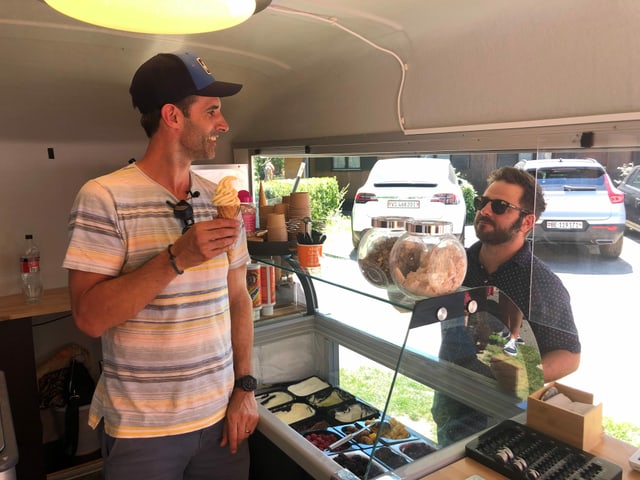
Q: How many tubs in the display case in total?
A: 12